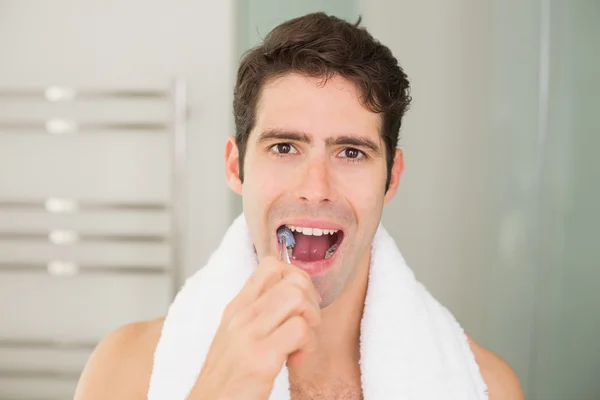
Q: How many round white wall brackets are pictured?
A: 5